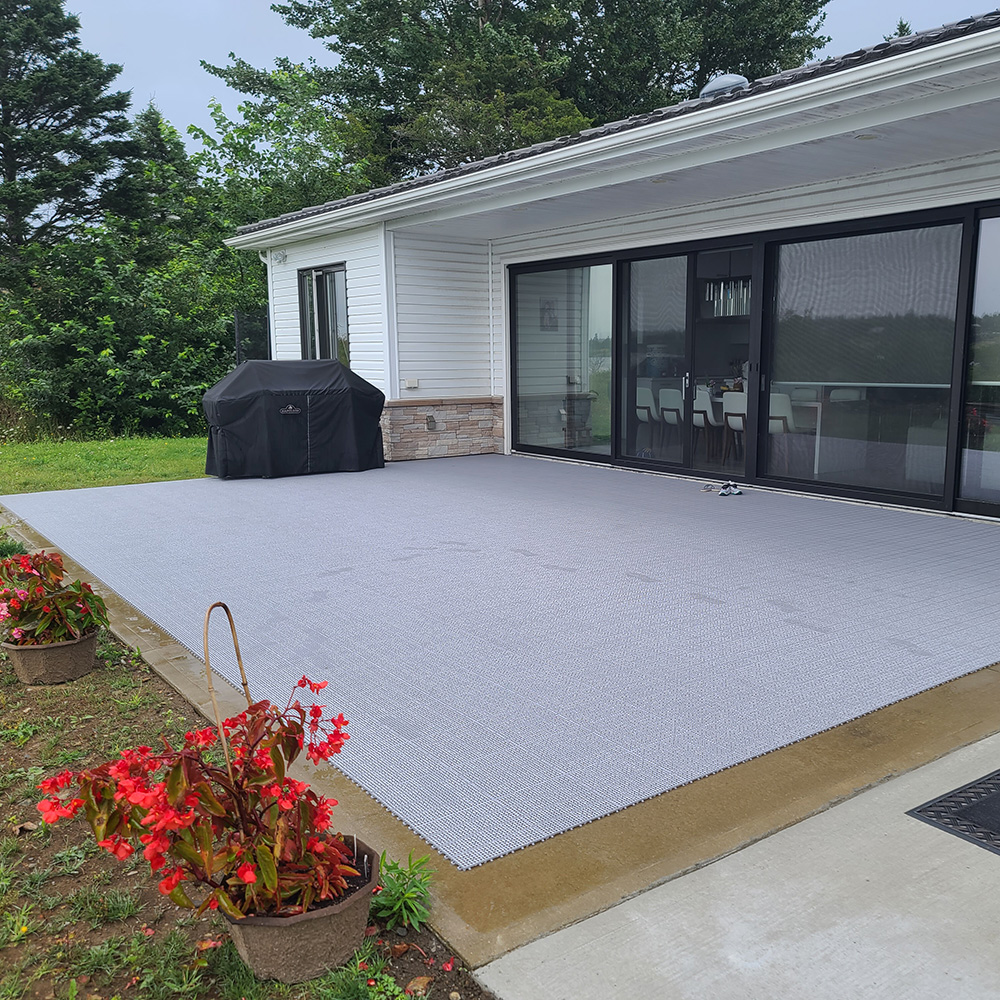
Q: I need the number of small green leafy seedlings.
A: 1